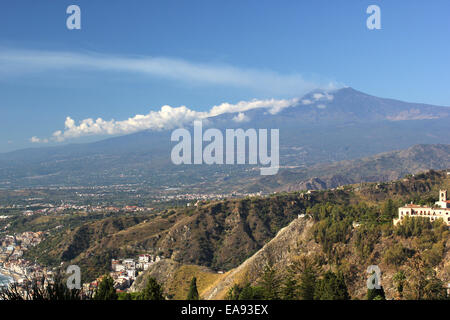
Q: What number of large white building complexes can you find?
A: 1